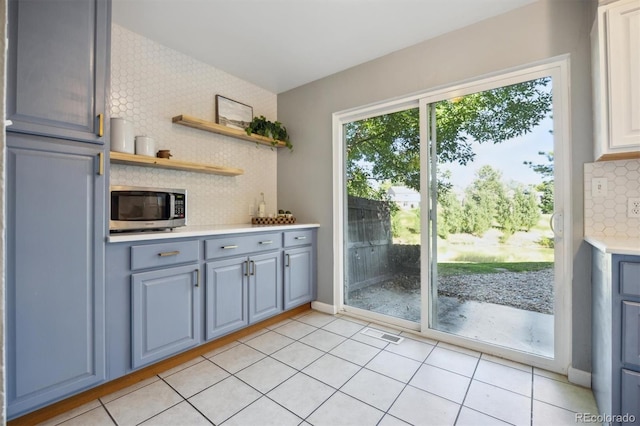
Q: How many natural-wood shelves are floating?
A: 2